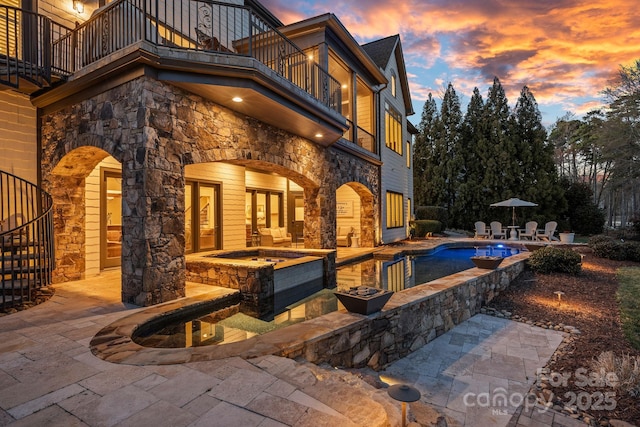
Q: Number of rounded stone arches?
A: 3